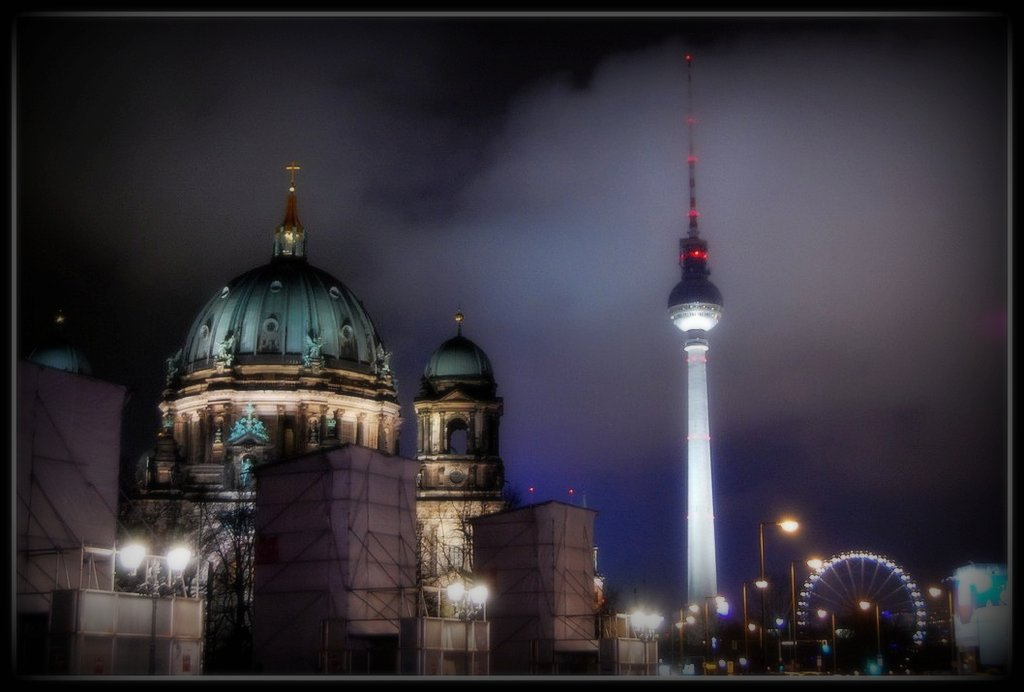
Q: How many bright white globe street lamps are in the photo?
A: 6